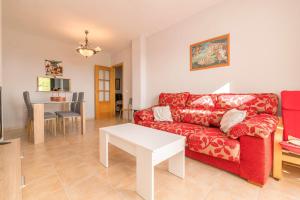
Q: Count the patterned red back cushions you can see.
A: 3